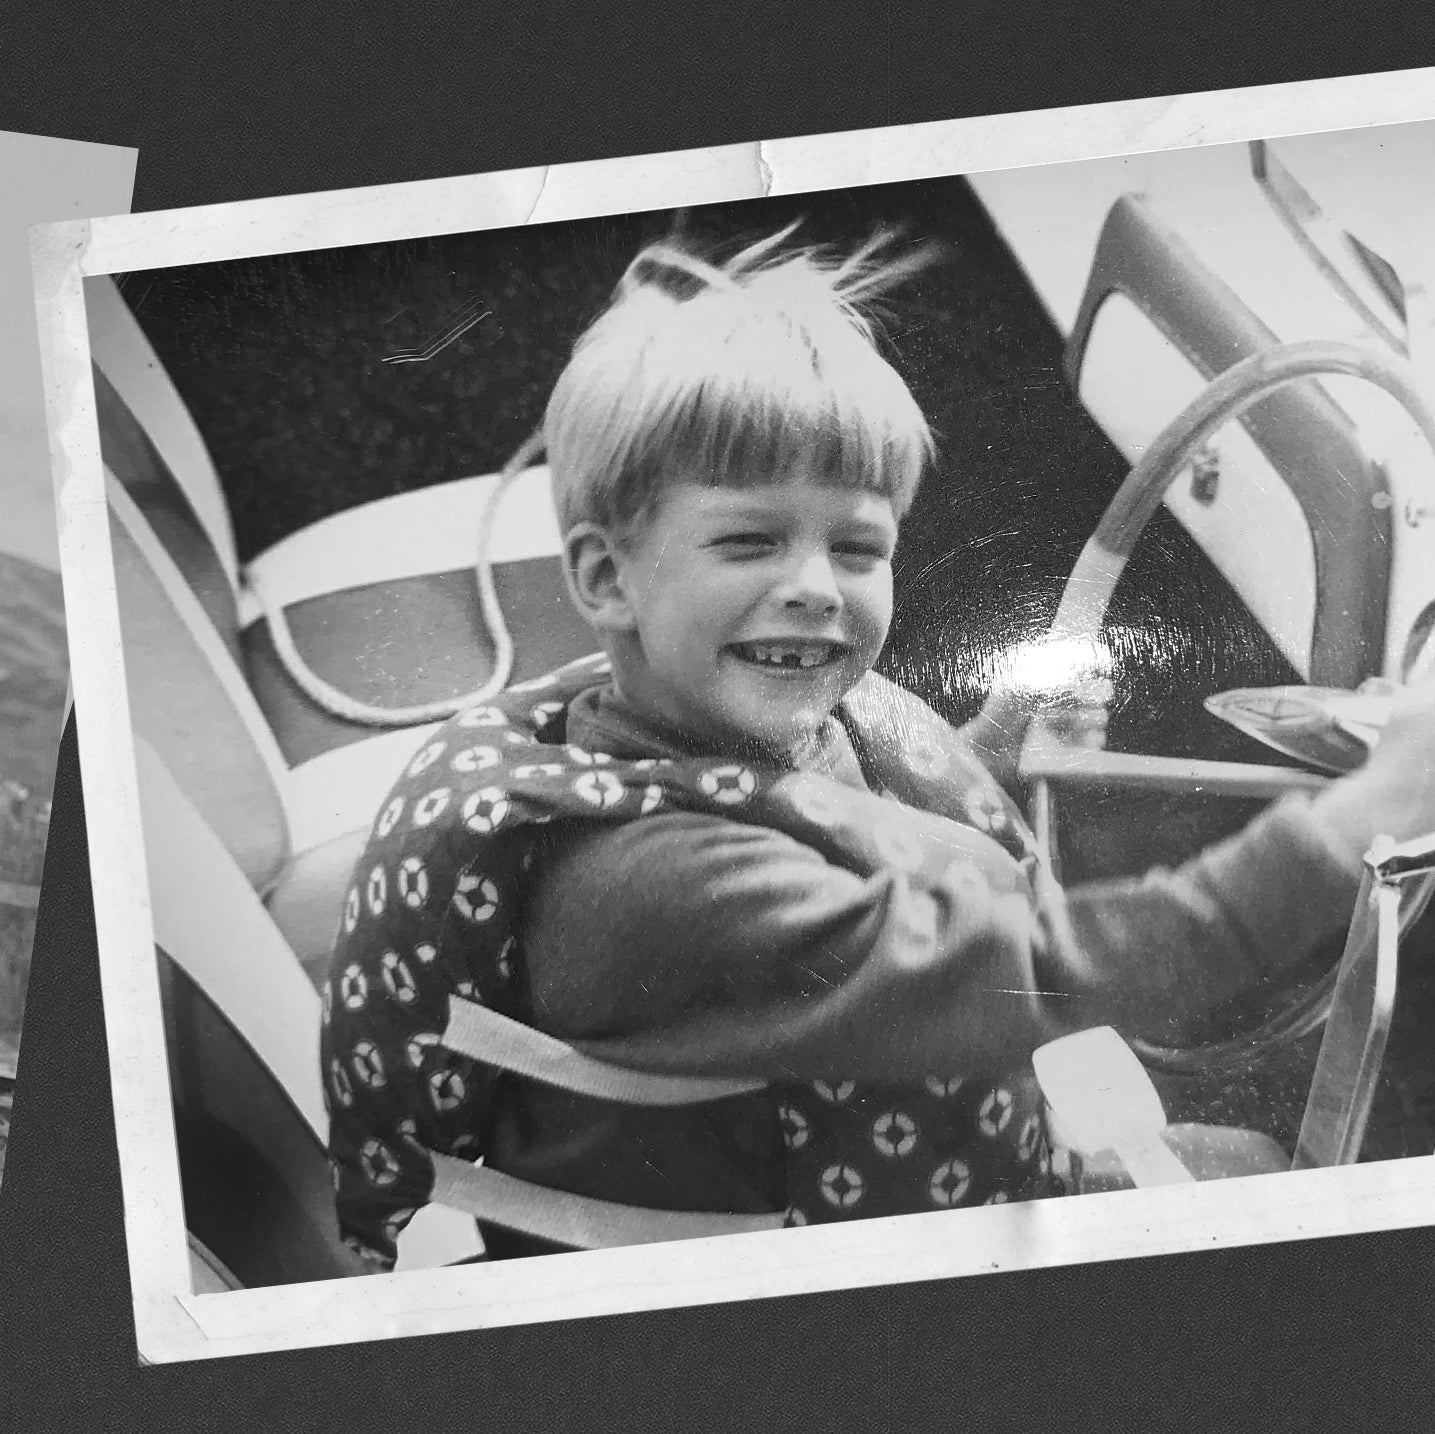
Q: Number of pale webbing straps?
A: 2